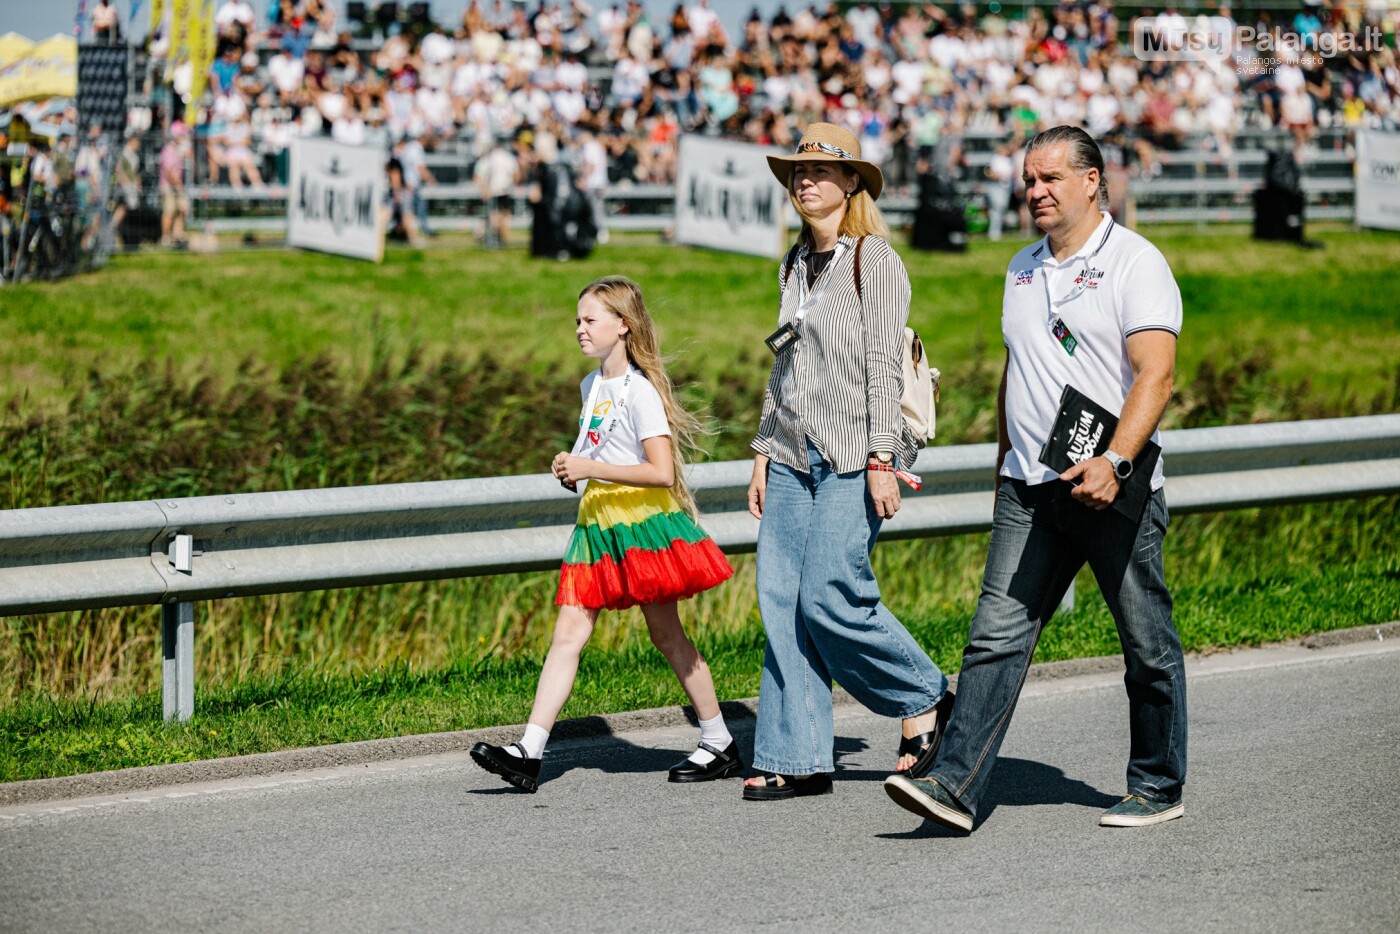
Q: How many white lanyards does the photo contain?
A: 3